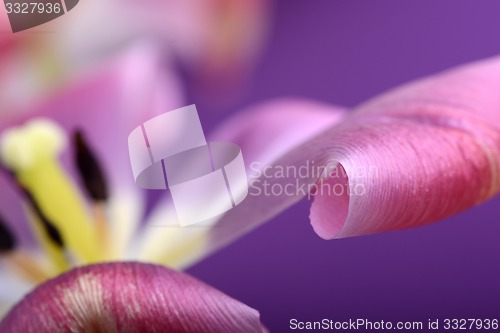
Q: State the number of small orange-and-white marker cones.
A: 0